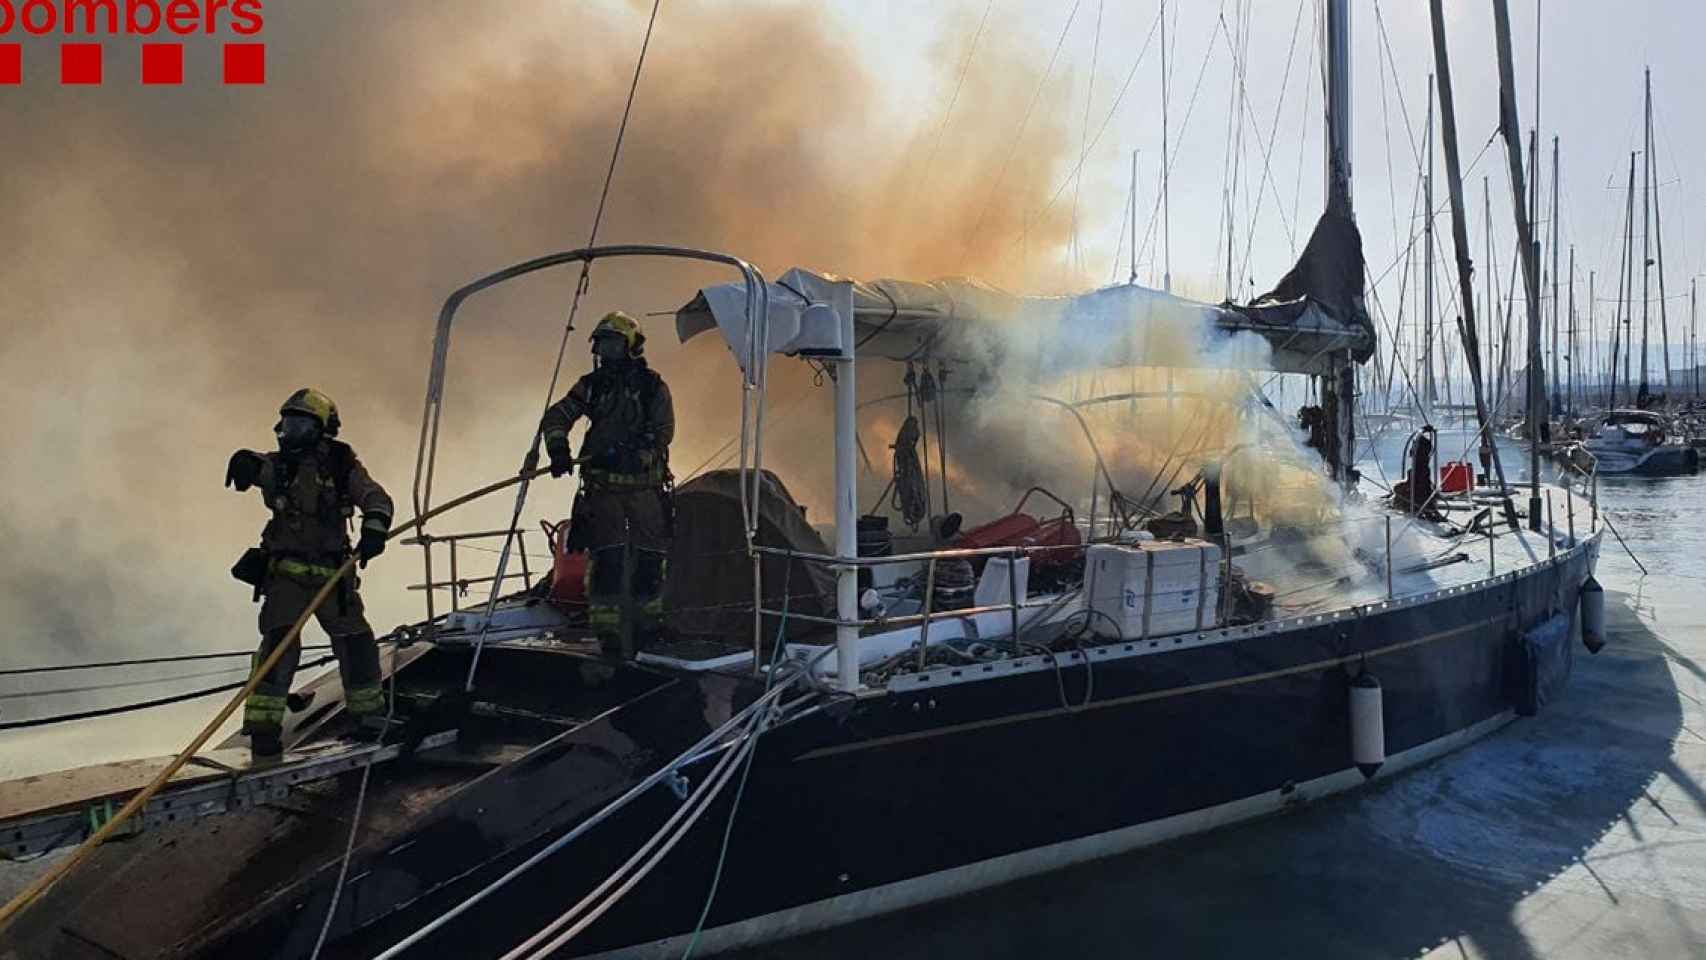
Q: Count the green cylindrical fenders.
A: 0